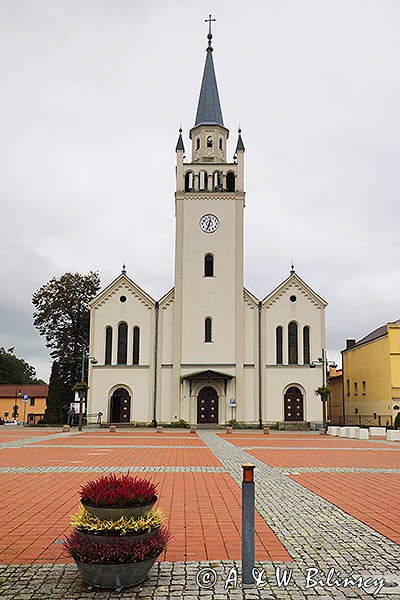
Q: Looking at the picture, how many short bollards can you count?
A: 7